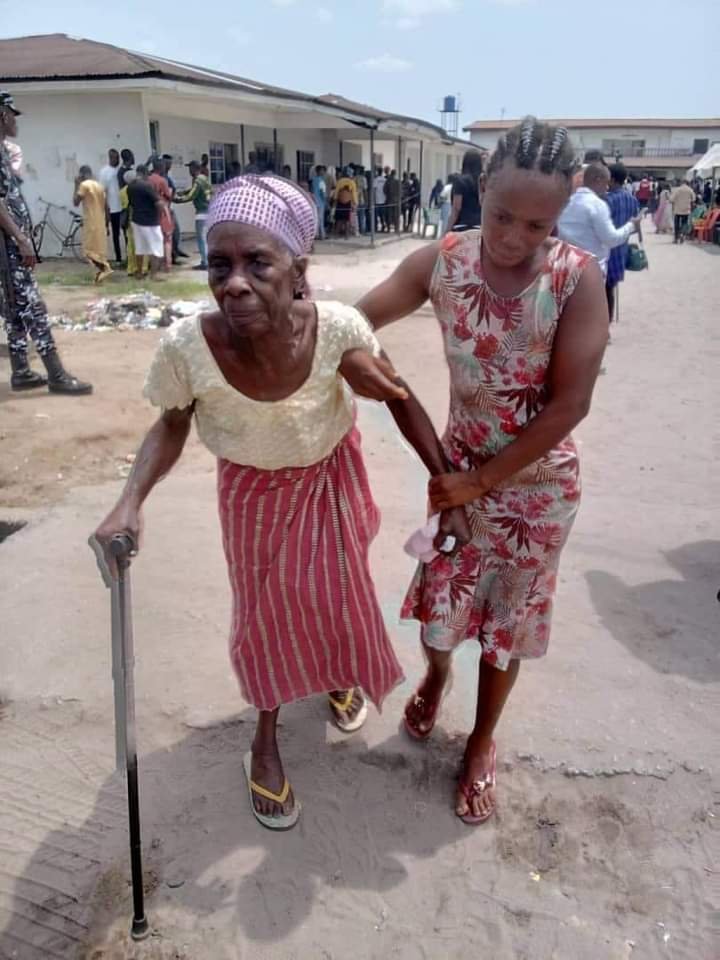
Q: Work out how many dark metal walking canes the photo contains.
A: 1